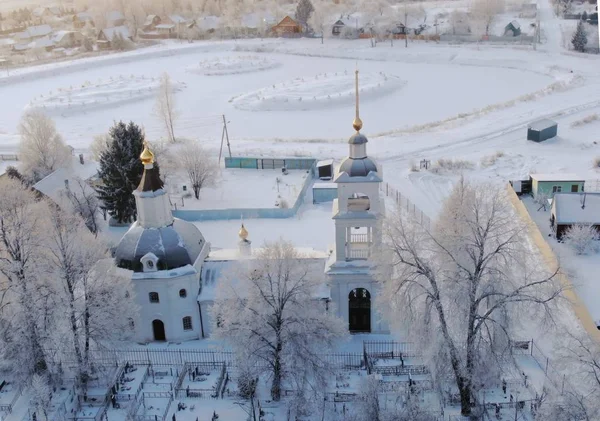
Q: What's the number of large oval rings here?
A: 3